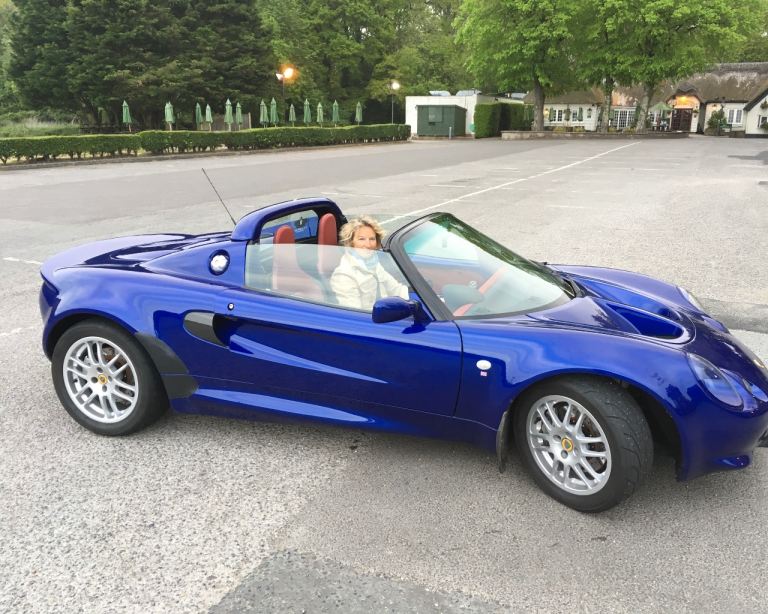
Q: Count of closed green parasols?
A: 13